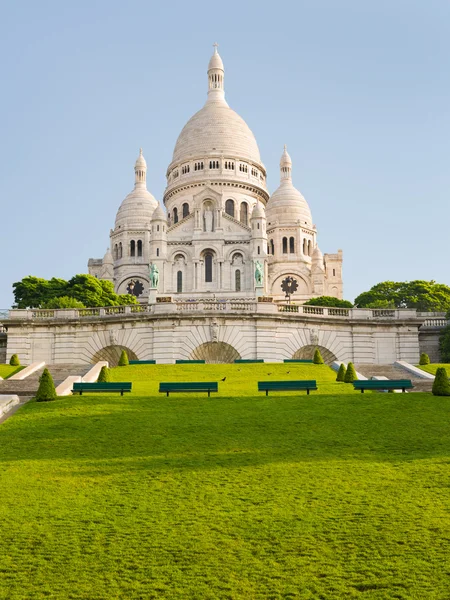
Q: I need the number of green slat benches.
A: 8